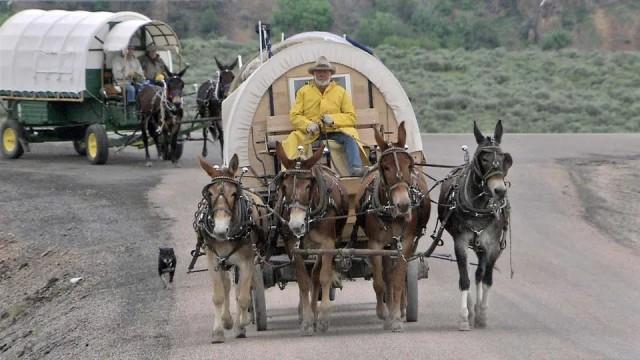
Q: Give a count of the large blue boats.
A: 0